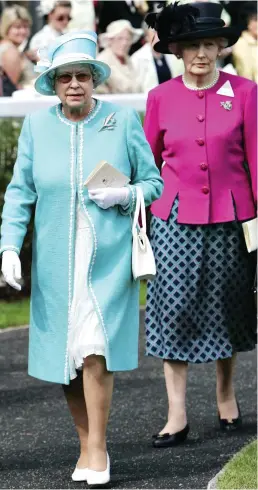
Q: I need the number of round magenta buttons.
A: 5